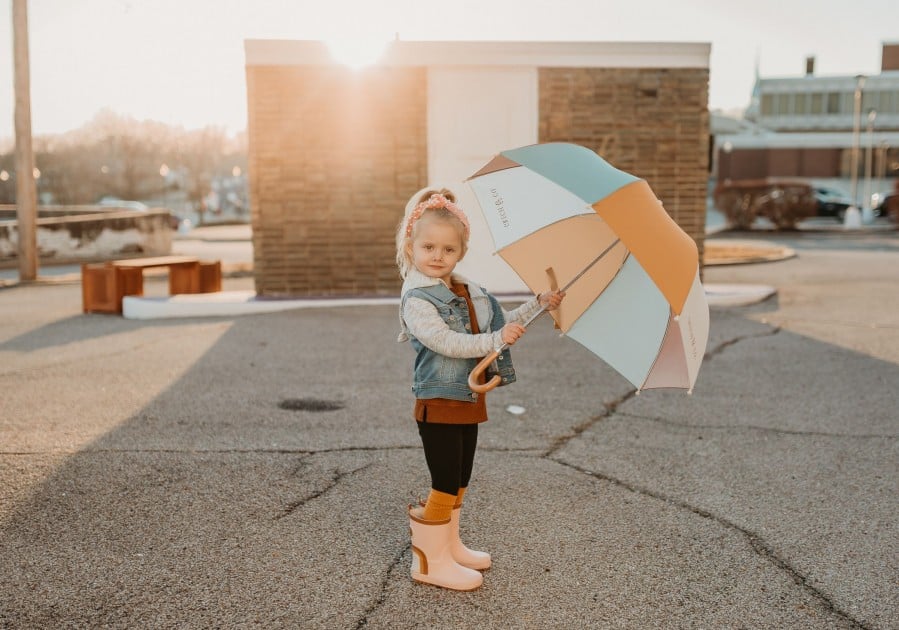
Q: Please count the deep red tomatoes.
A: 0